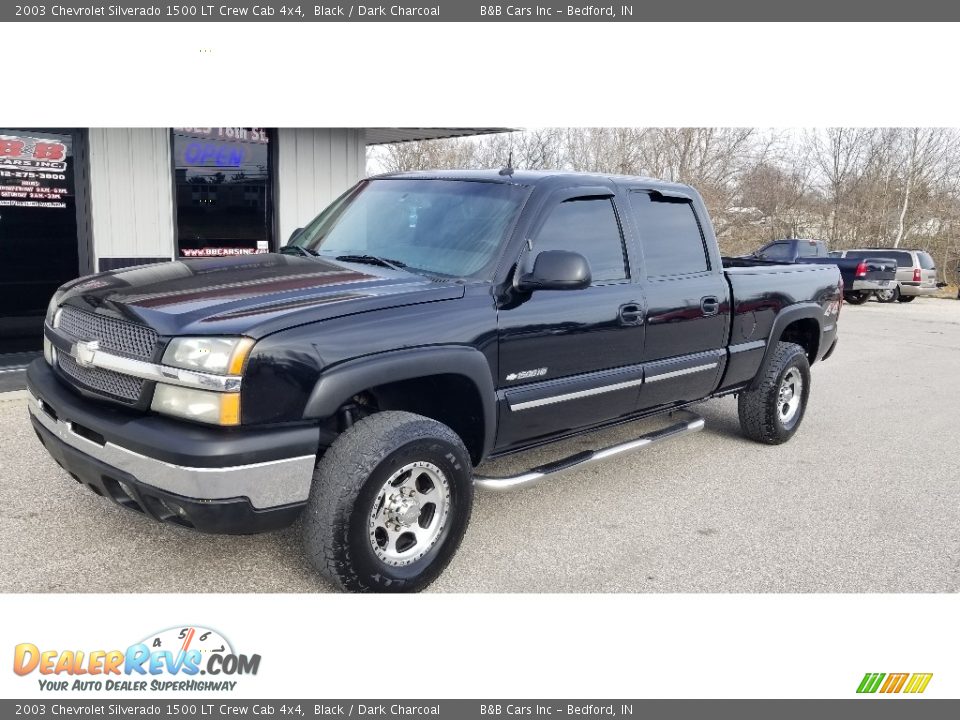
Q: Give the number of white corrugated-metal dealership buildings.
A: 1